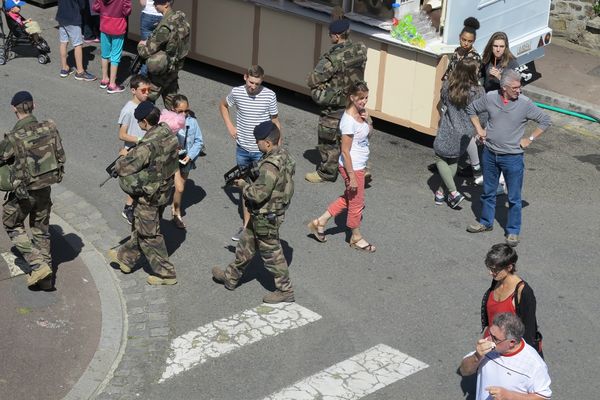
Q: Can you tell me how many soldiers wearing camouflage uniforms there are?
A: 5